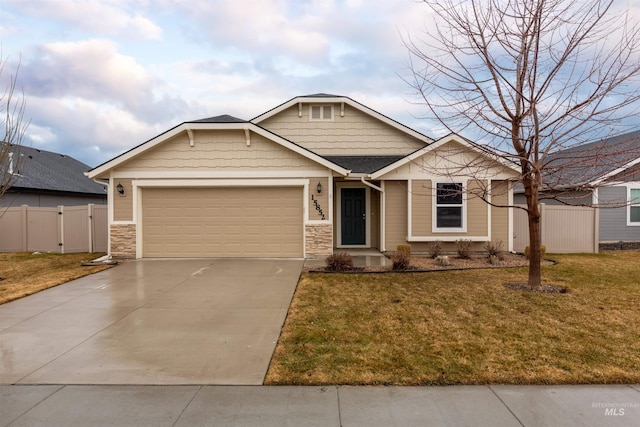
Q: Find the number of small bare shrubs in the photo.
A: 5